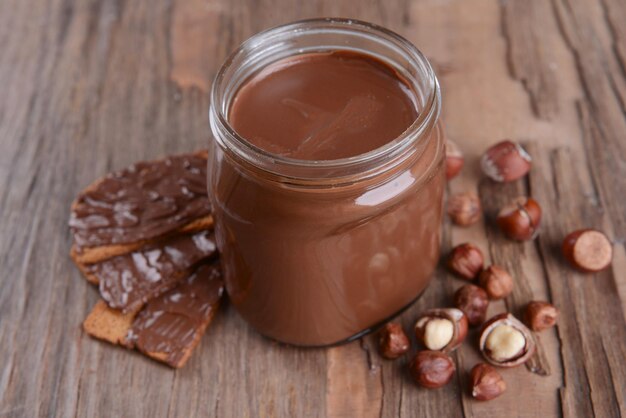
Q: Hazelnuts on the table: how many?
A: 14